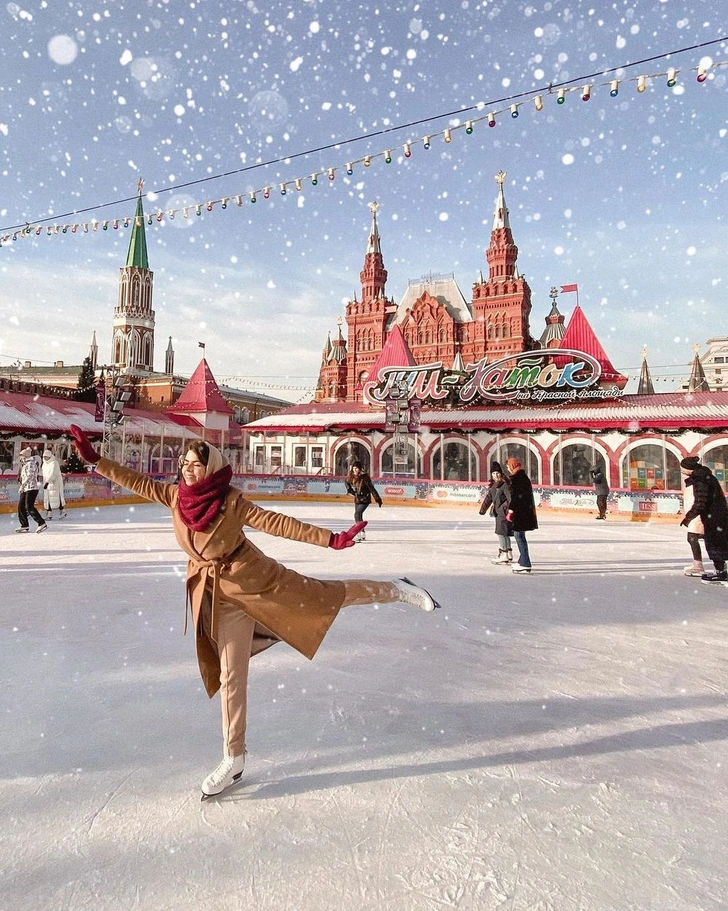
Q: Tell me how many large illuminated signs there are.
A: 1